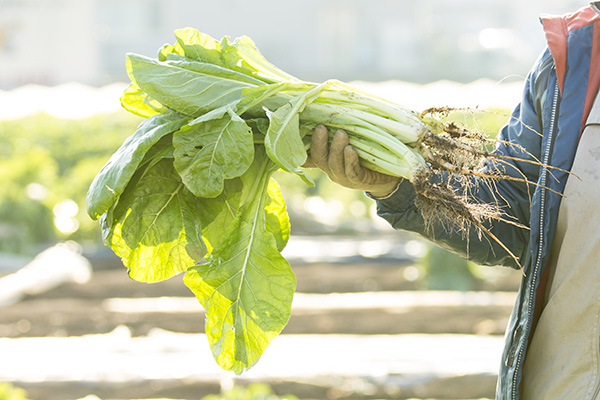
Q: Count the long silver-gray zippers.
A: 1